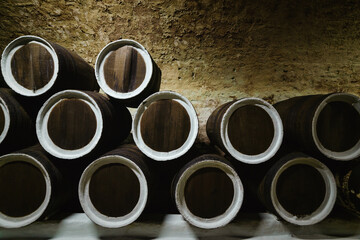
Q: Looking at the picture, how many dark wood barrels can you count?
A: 11